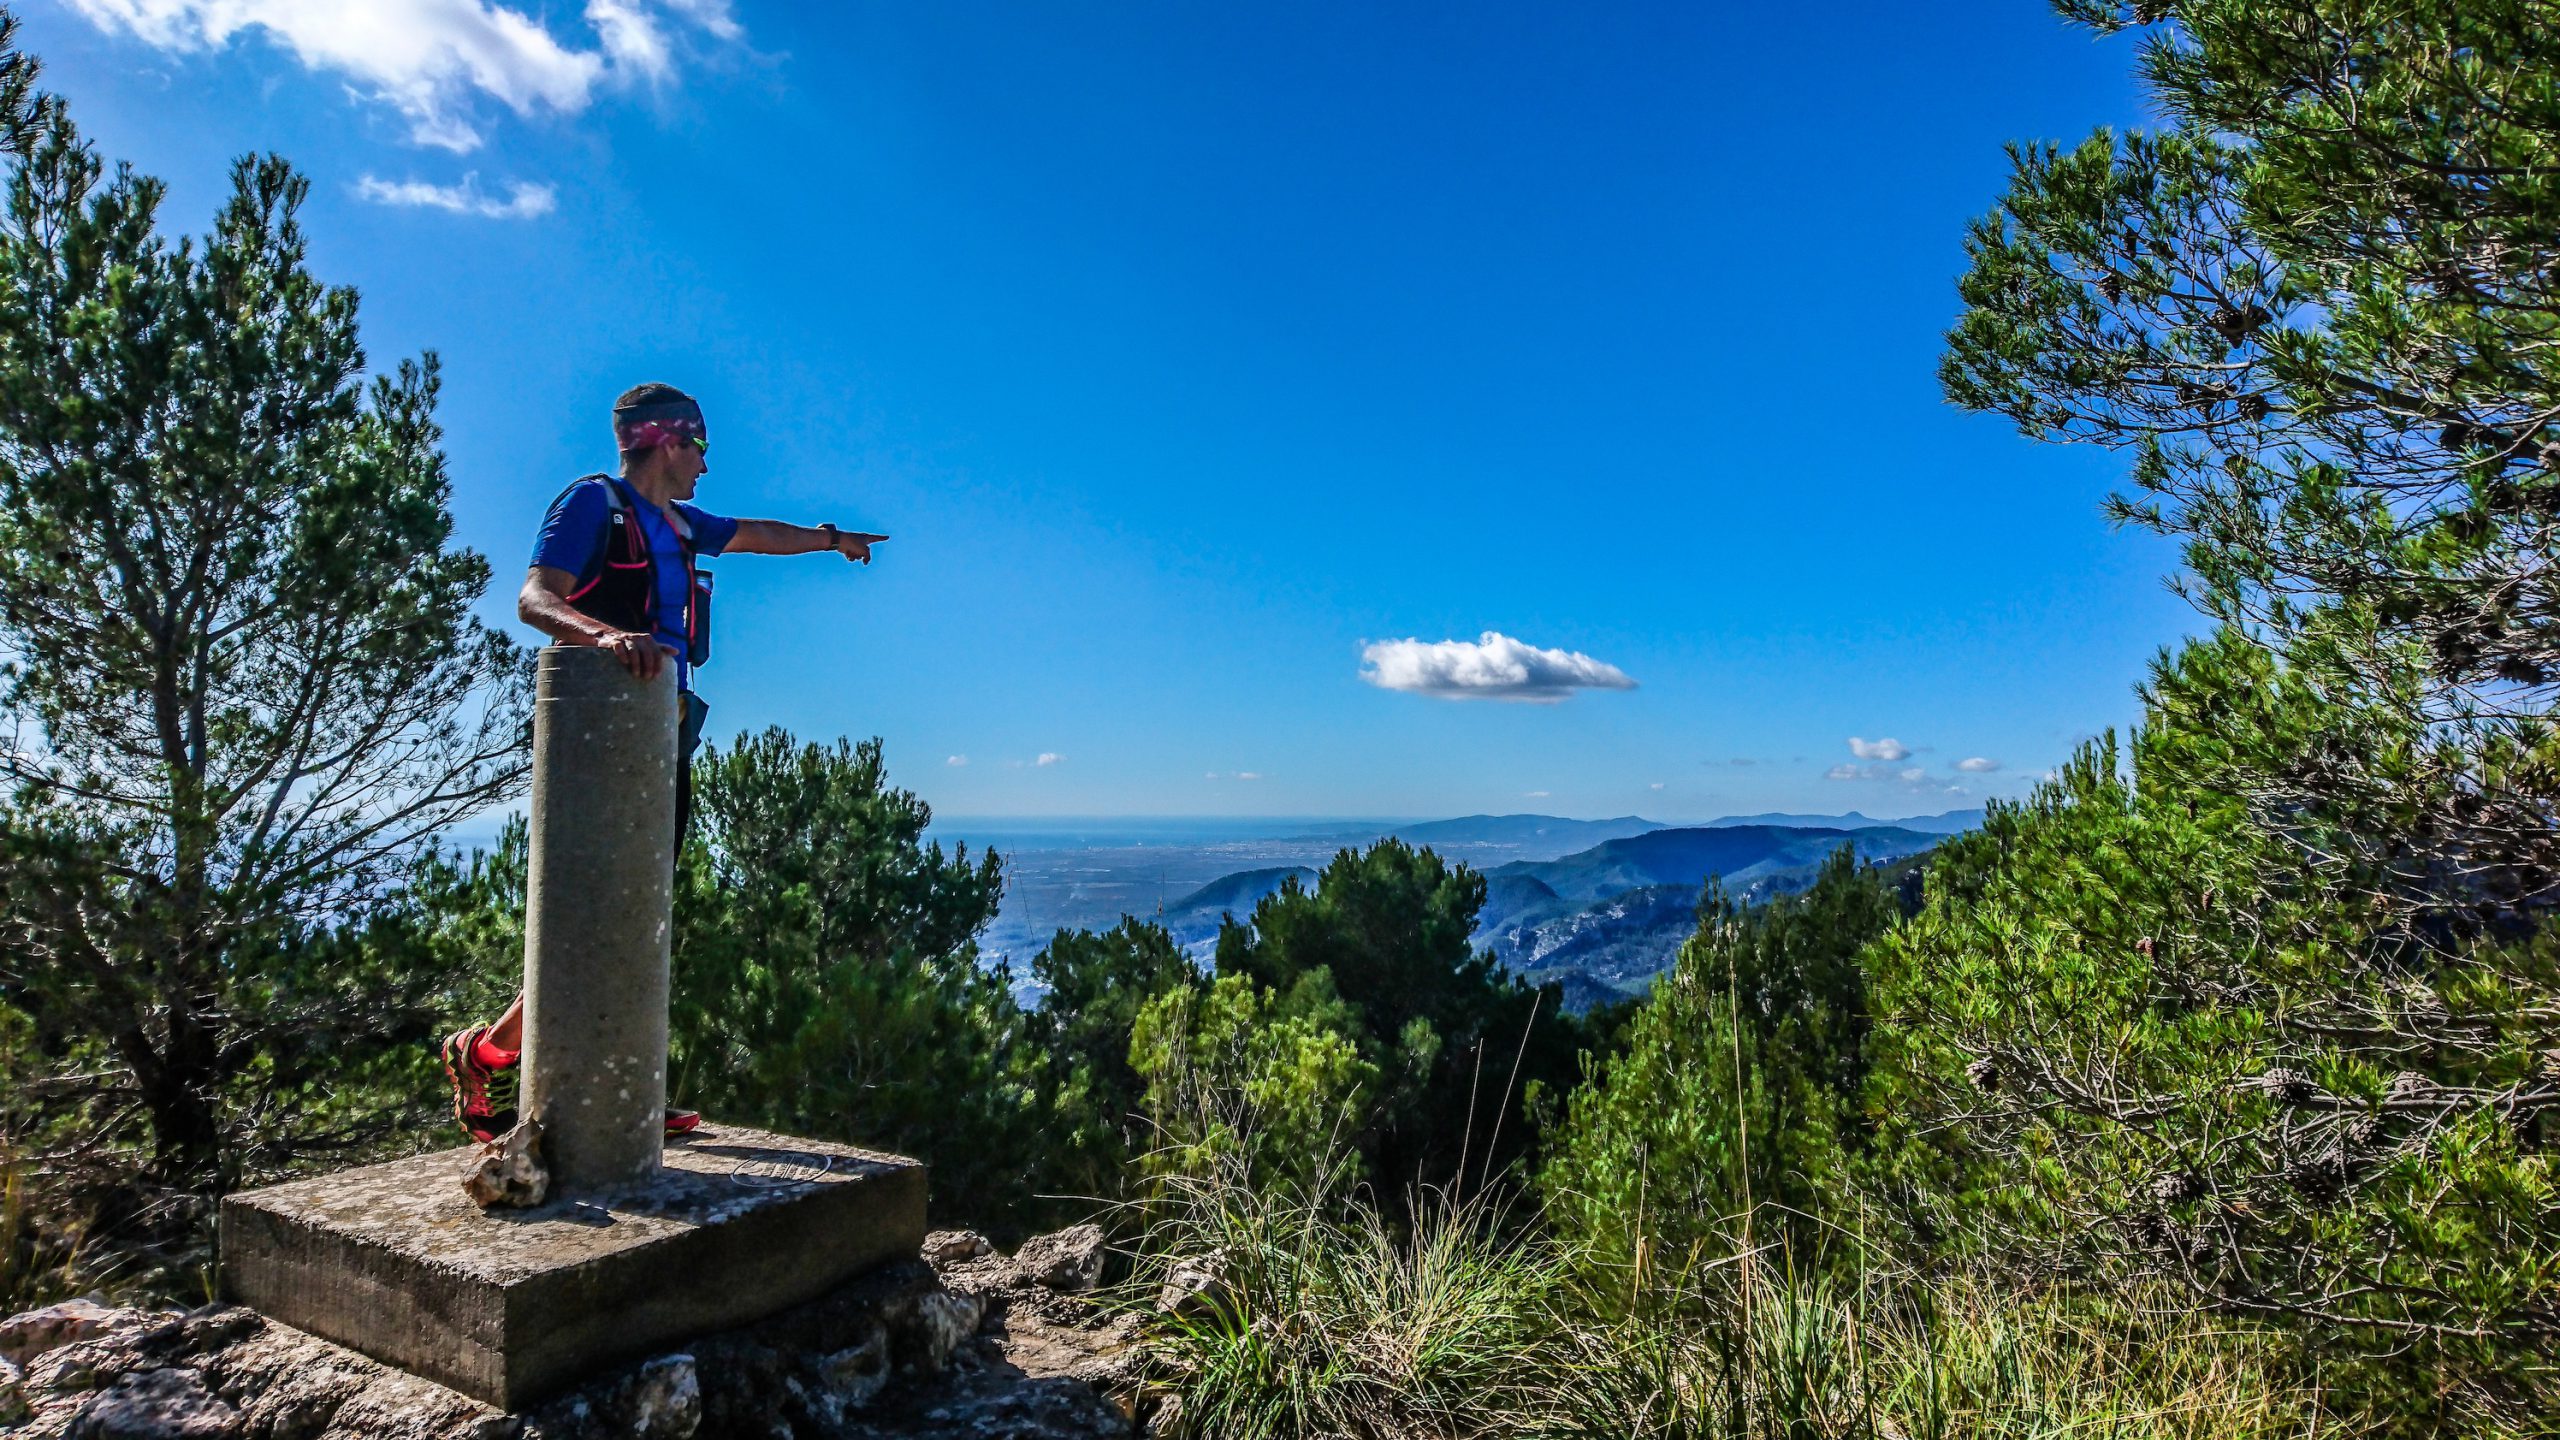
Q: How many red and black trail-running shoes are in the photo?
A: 2